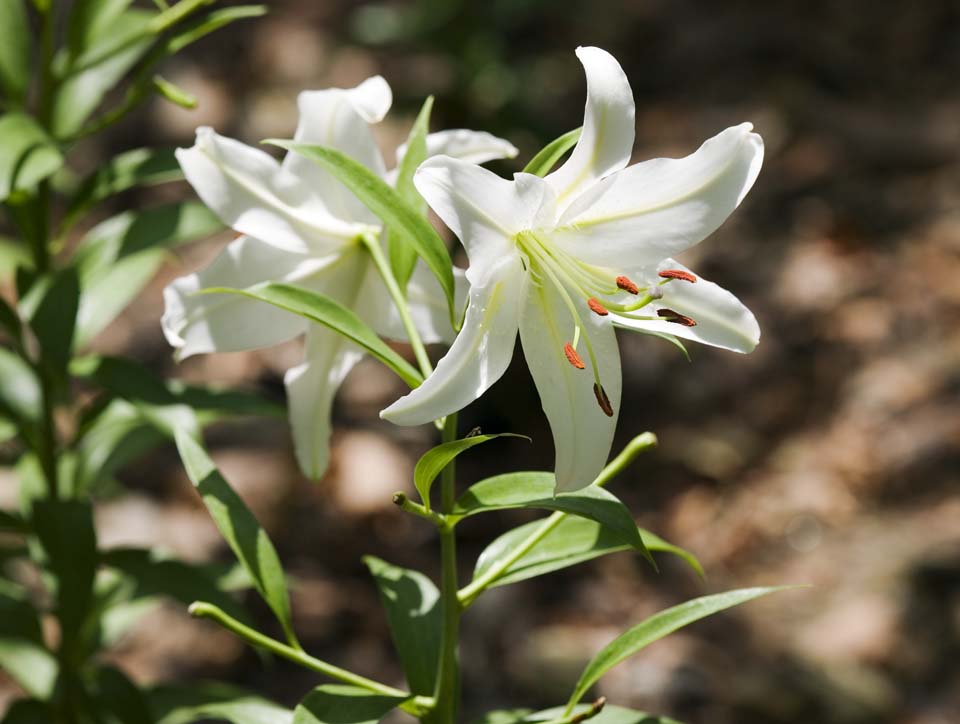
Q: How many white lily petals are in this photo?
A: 12